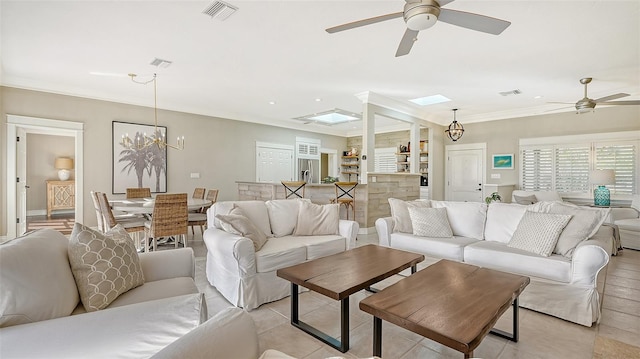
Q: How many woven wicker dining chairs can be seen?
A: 6